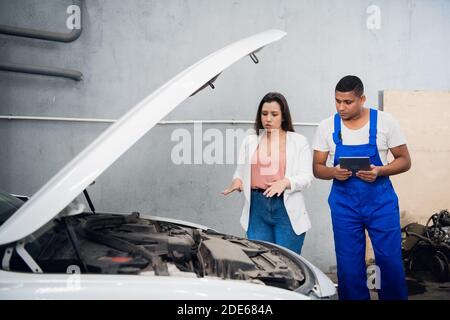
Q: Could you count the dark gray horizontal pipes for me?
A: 2